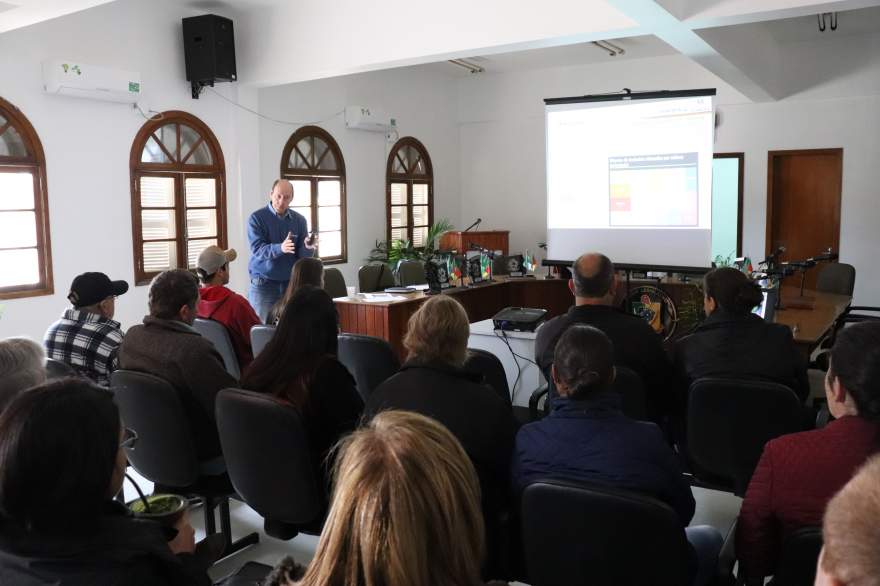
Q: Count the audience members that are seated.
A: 14